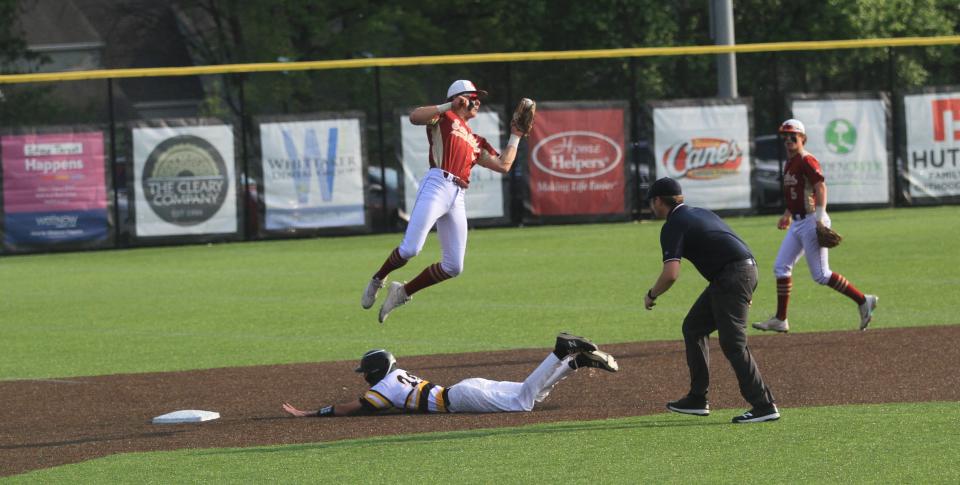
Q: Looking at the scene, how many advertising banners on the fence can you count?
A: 8